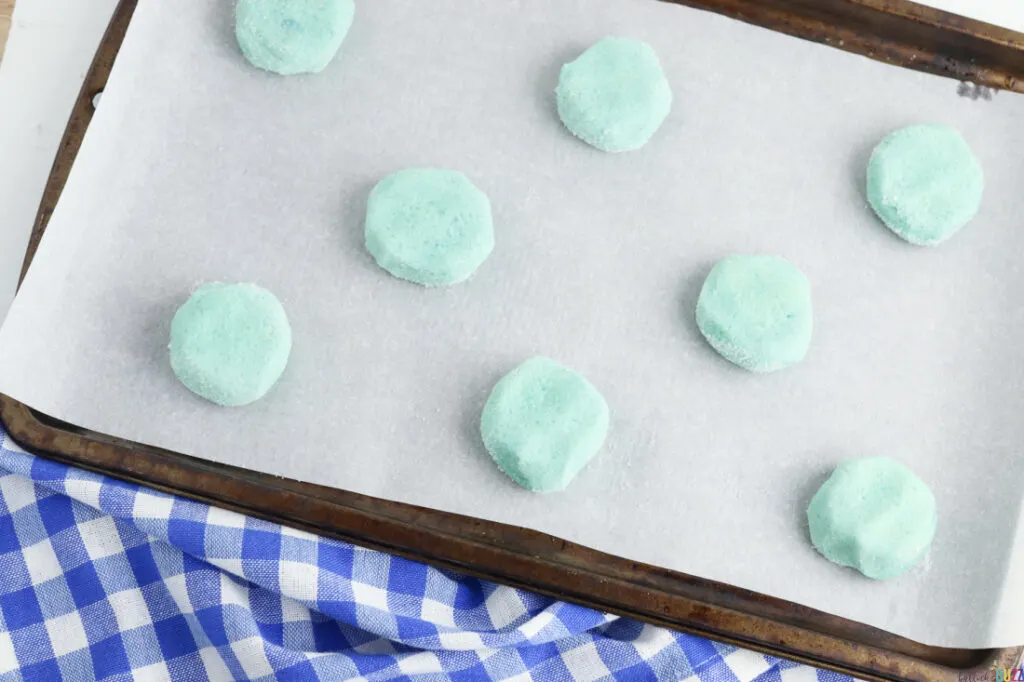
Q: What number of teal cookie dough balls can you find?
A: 8